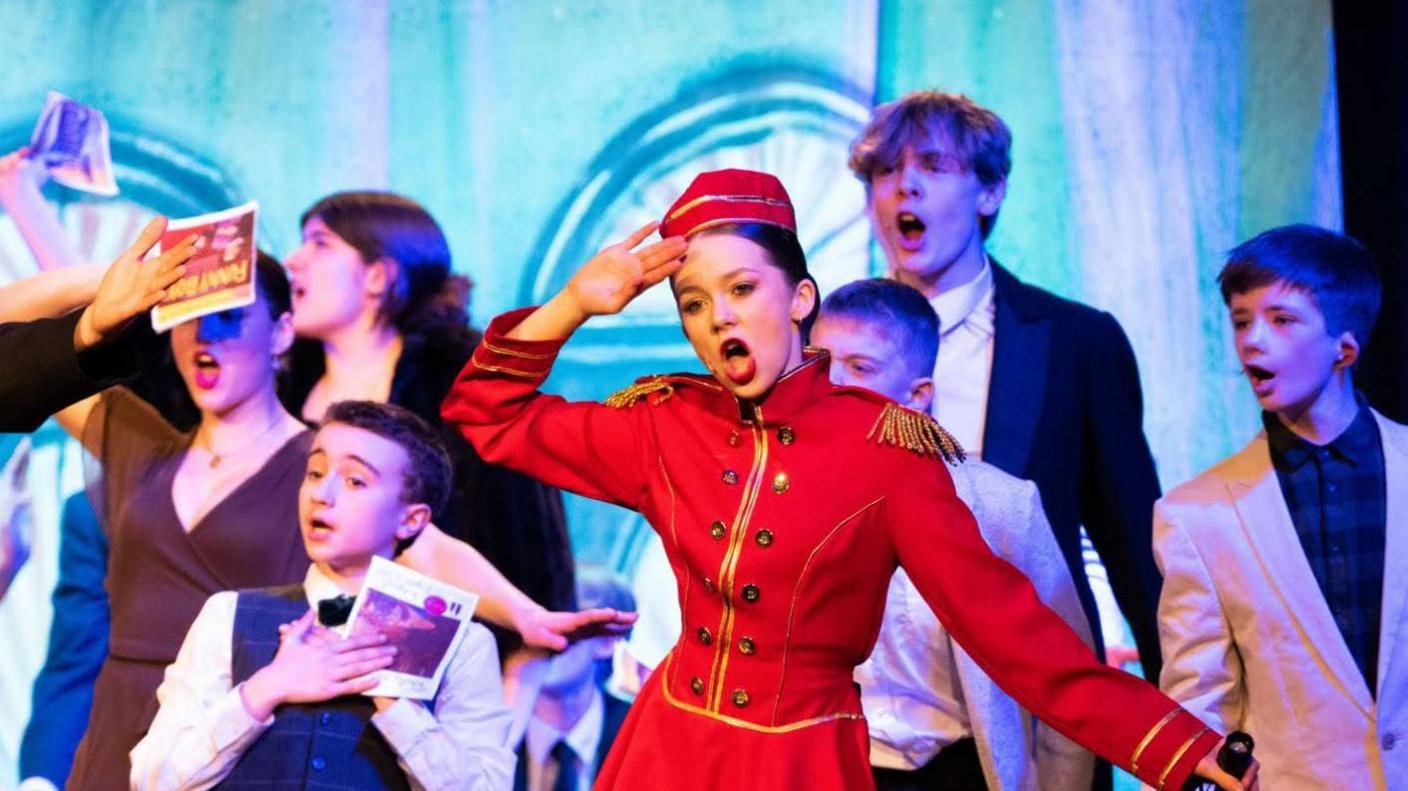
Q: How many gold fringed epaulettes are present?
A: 2